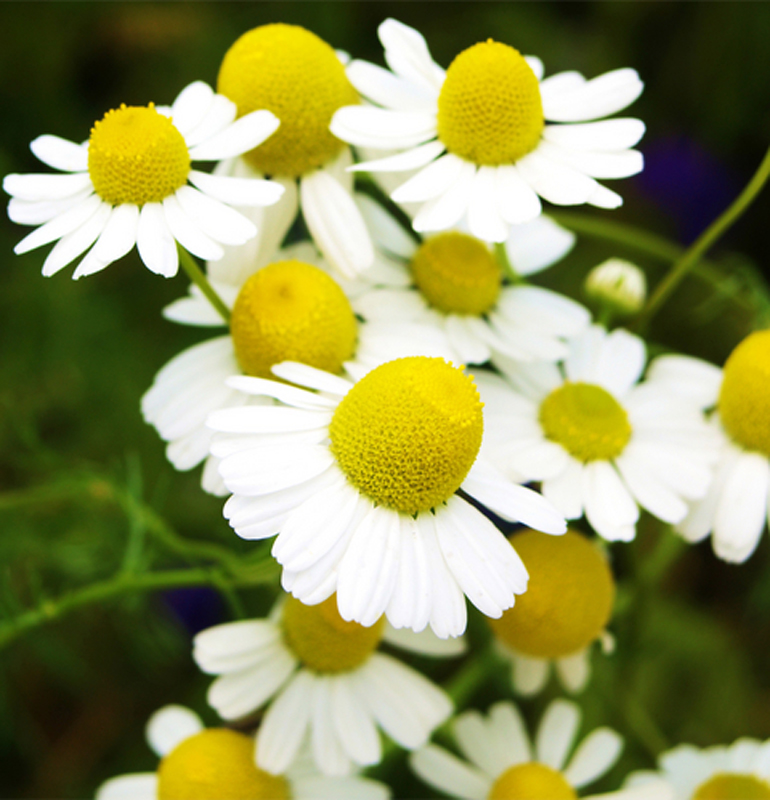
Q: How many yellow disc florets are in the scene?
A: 13